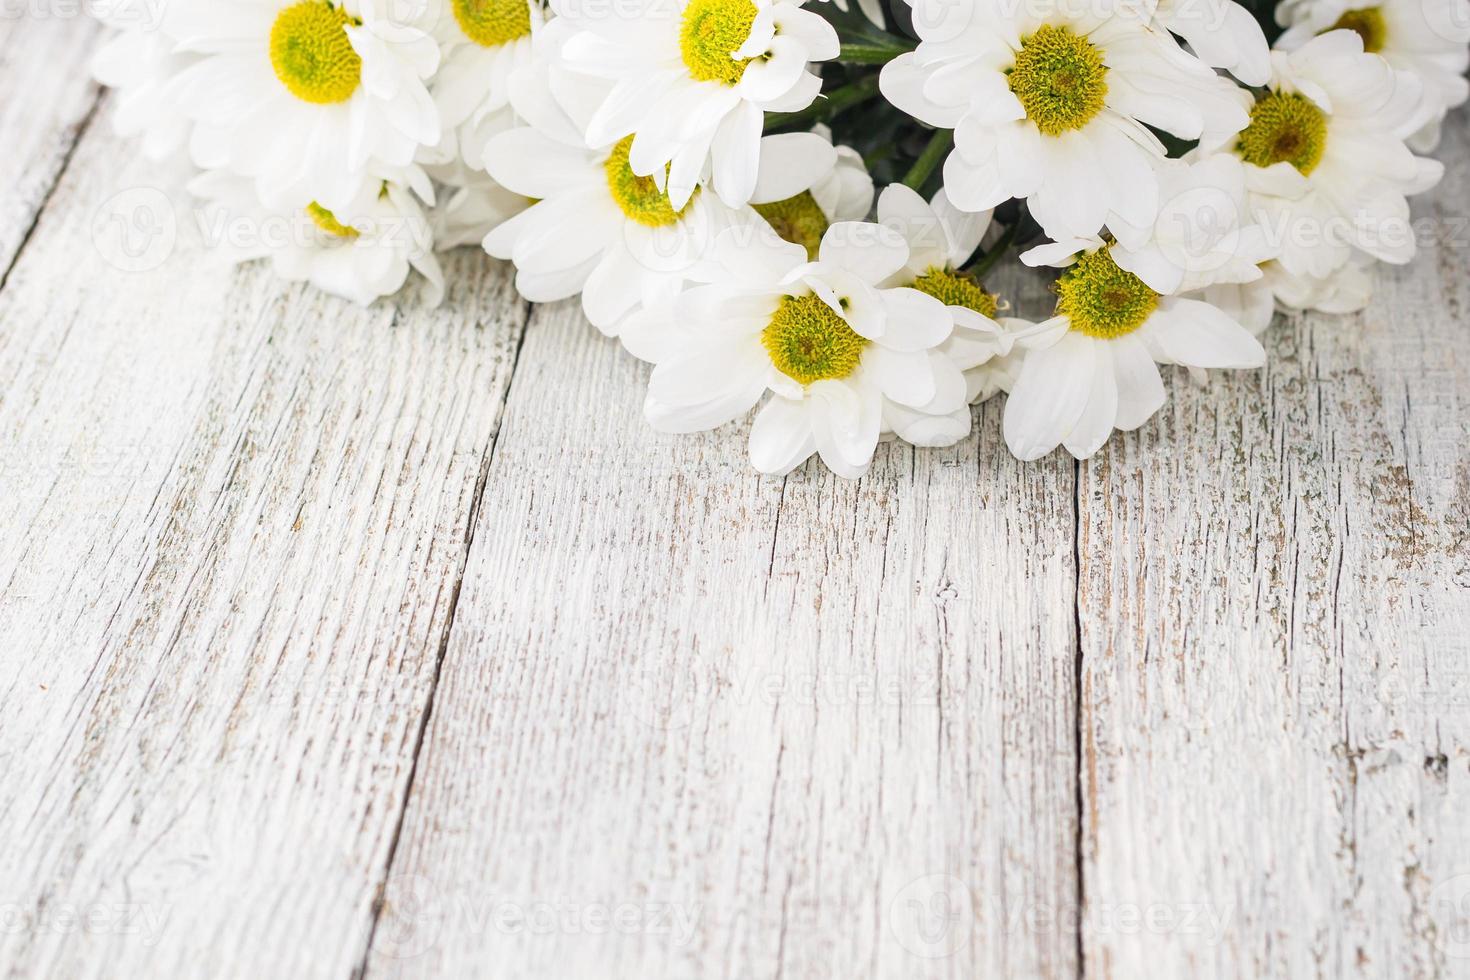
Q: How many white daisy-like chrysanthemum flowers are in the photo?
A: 12